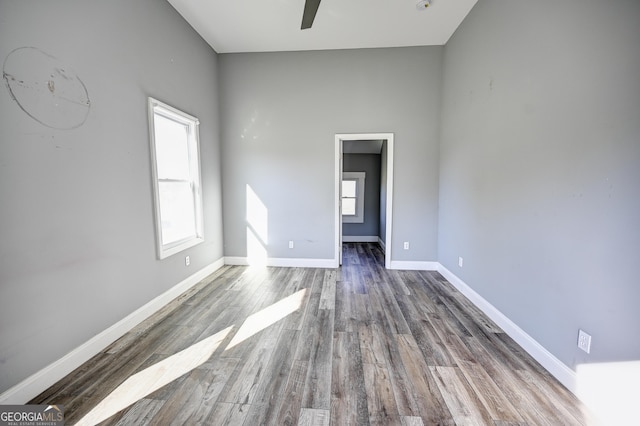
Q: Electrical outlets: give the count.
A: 5